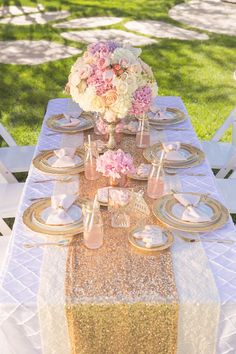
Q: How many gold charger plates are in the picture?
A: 6